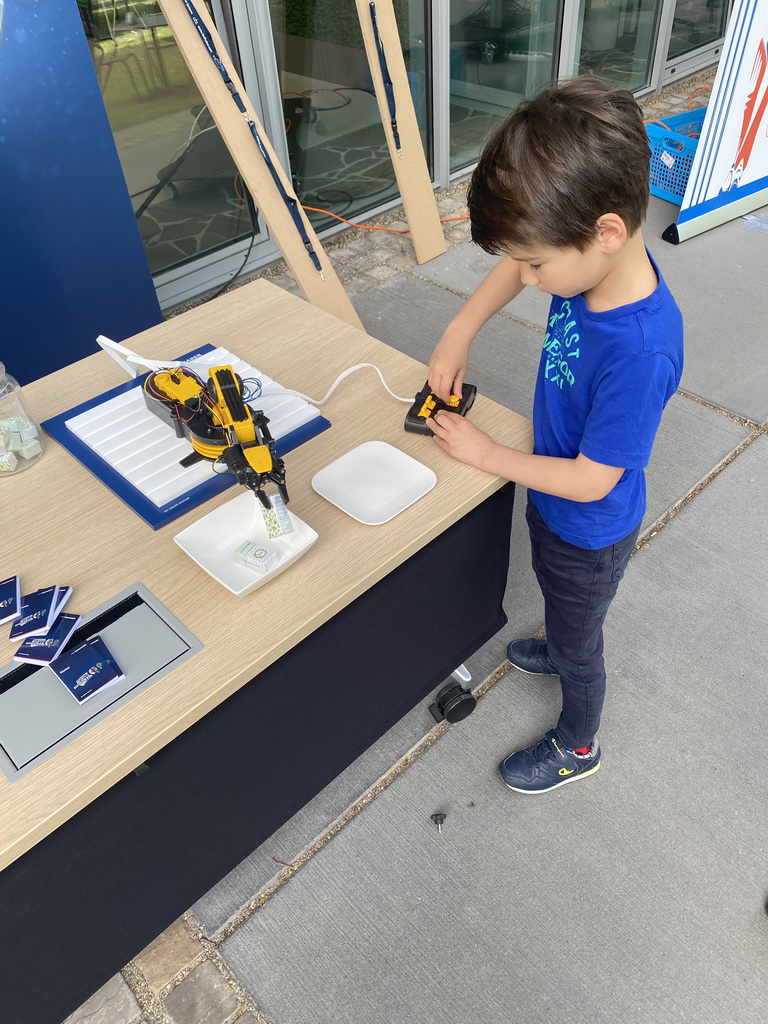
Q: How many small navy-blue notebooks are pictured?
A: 6